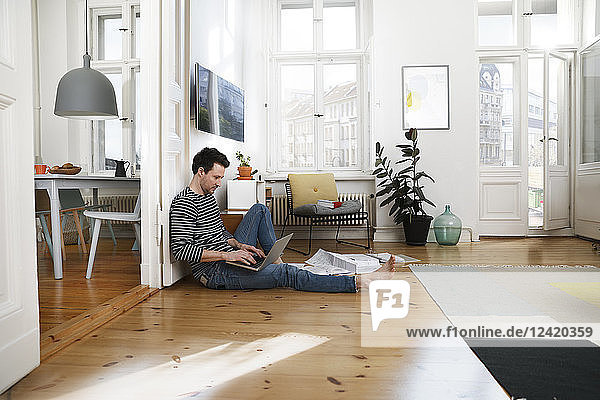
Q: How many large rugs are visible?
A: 1